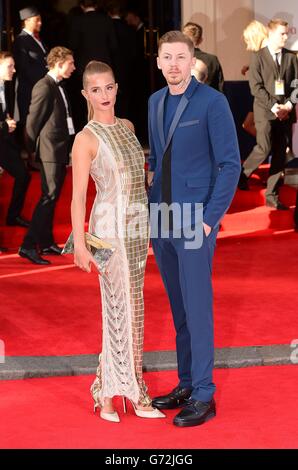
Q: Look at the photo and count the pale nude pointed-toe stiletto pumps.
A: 2